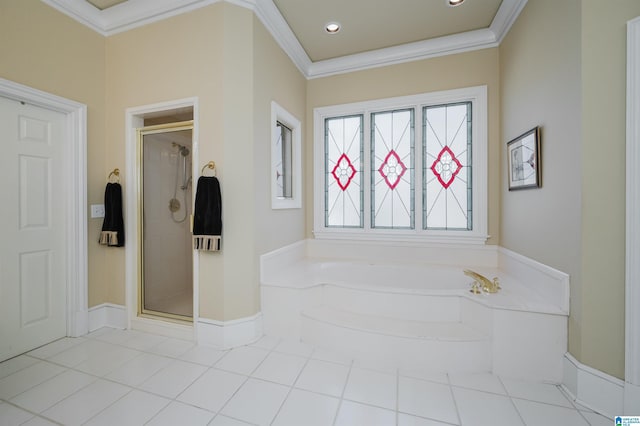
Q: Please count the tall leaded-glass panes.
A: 3